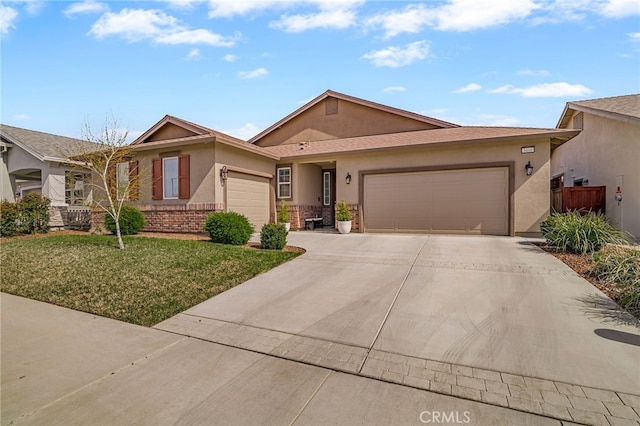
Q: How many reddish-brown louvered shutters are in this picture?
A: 4